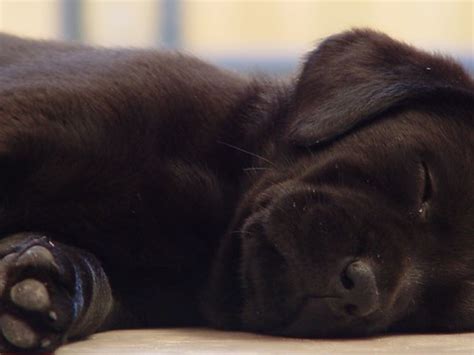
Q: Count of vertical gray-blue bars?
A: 2